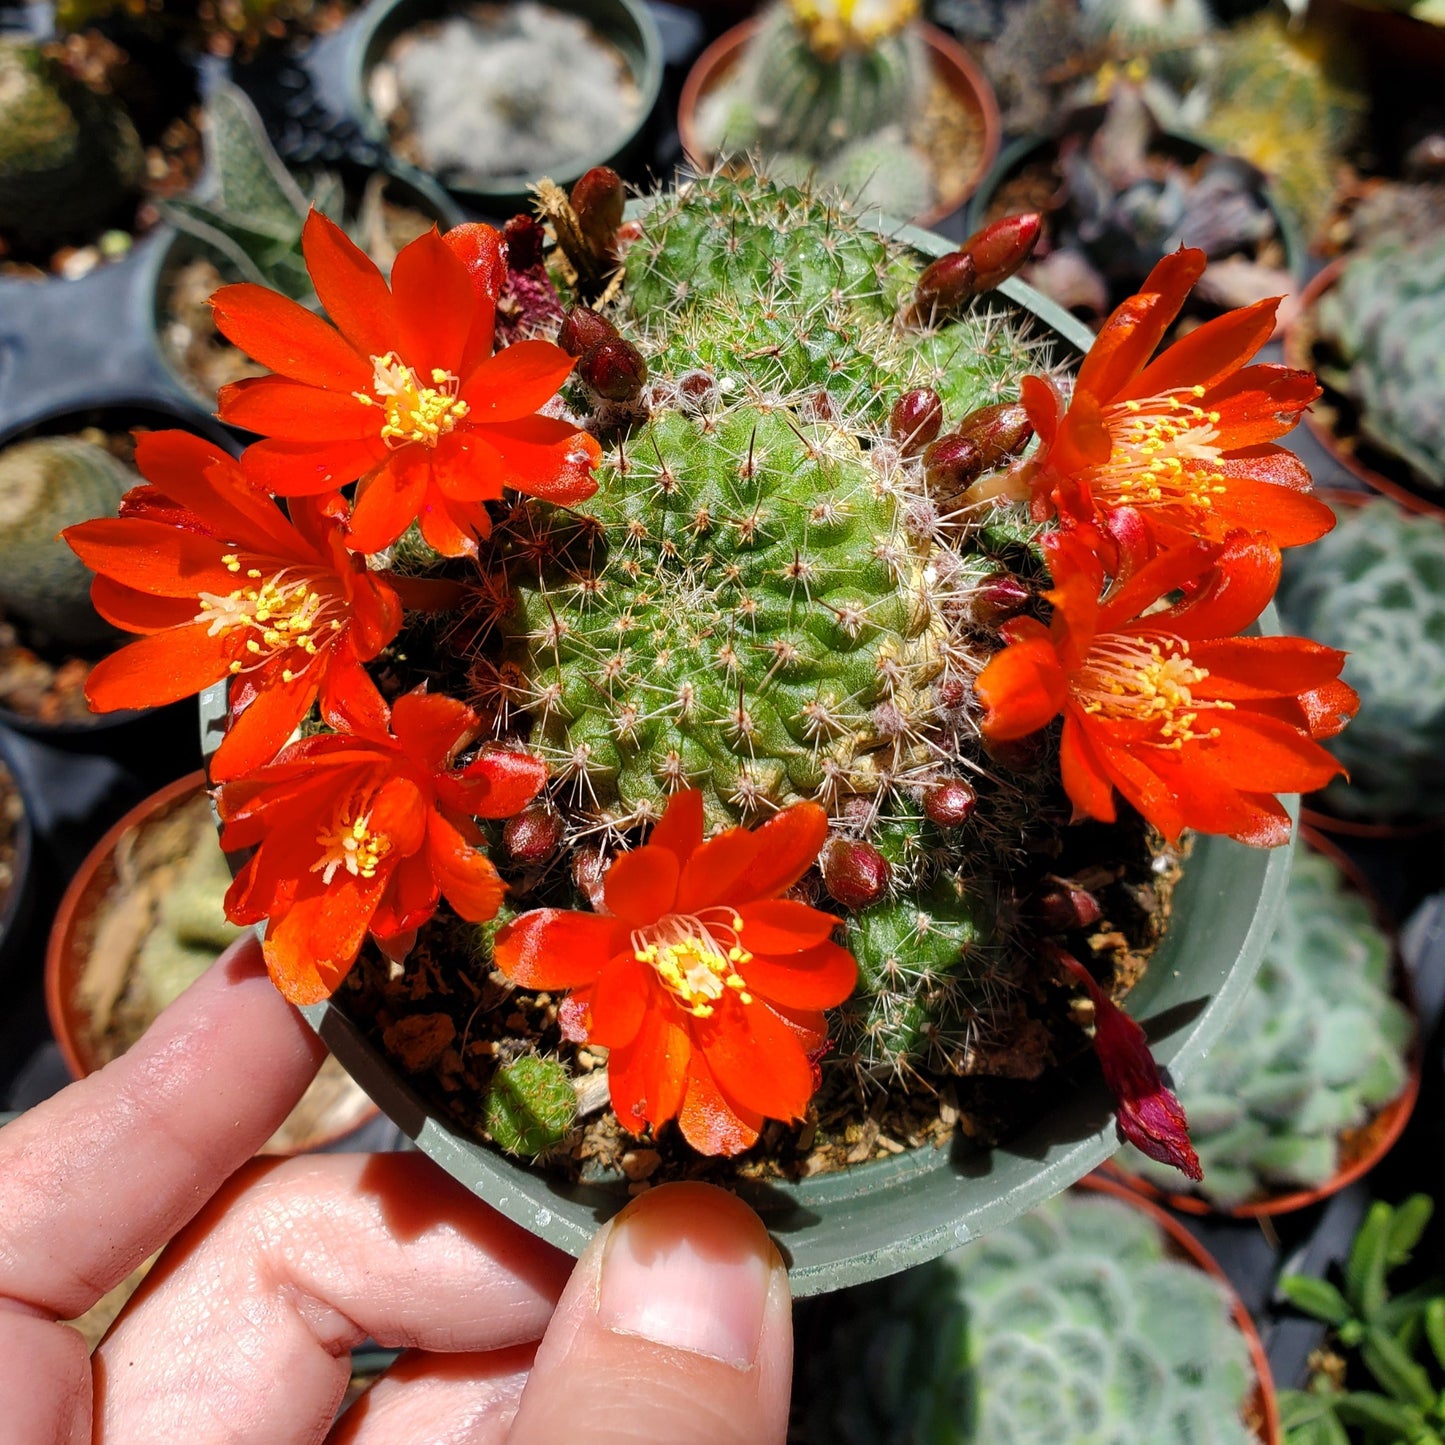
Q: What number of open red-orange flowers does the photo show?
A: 6